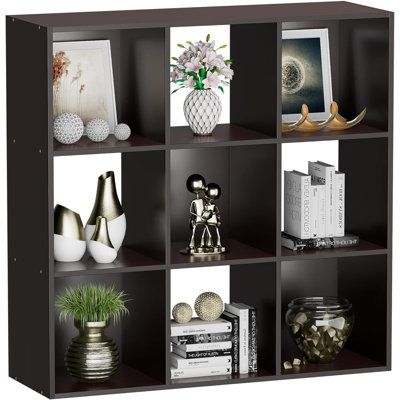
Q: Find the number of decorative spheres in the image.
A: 5